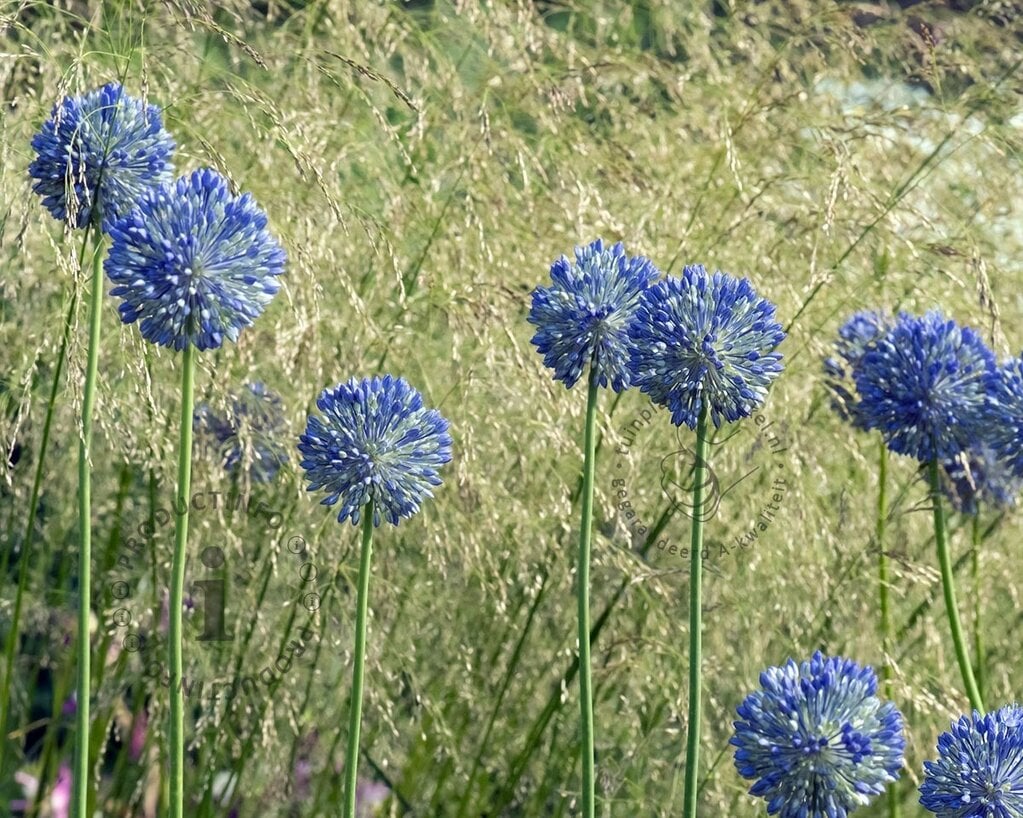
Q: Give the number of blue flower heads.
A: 12